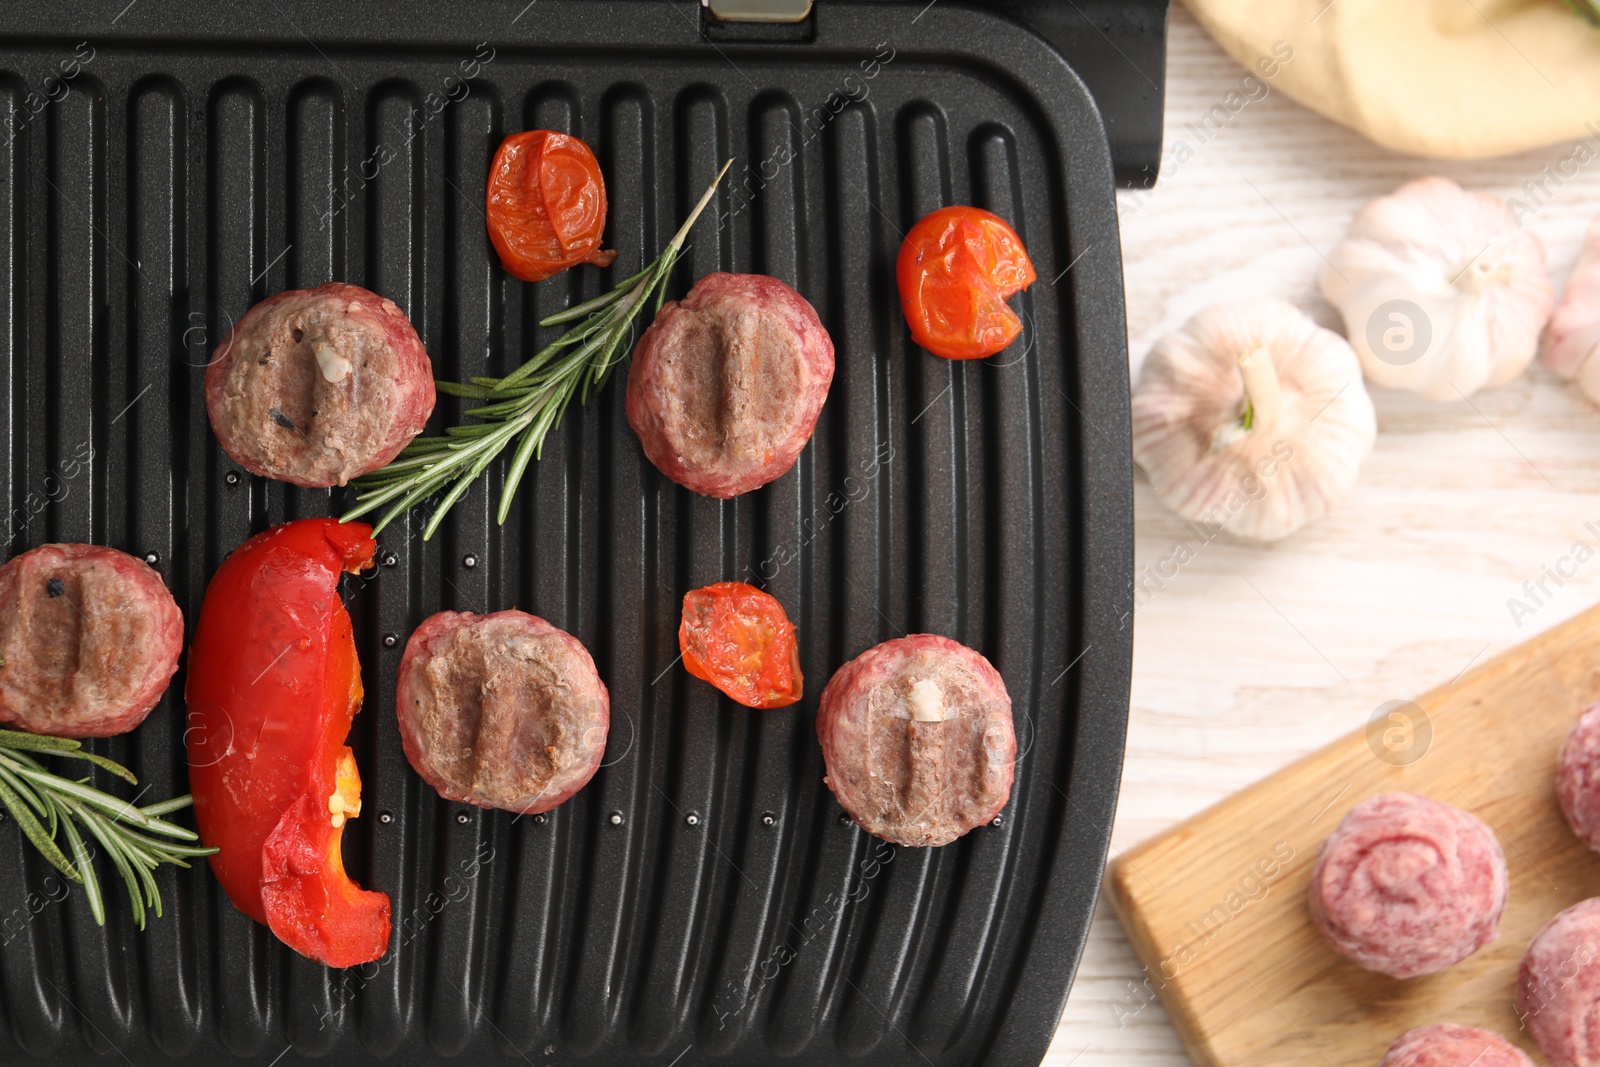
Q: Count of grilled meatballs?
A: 5